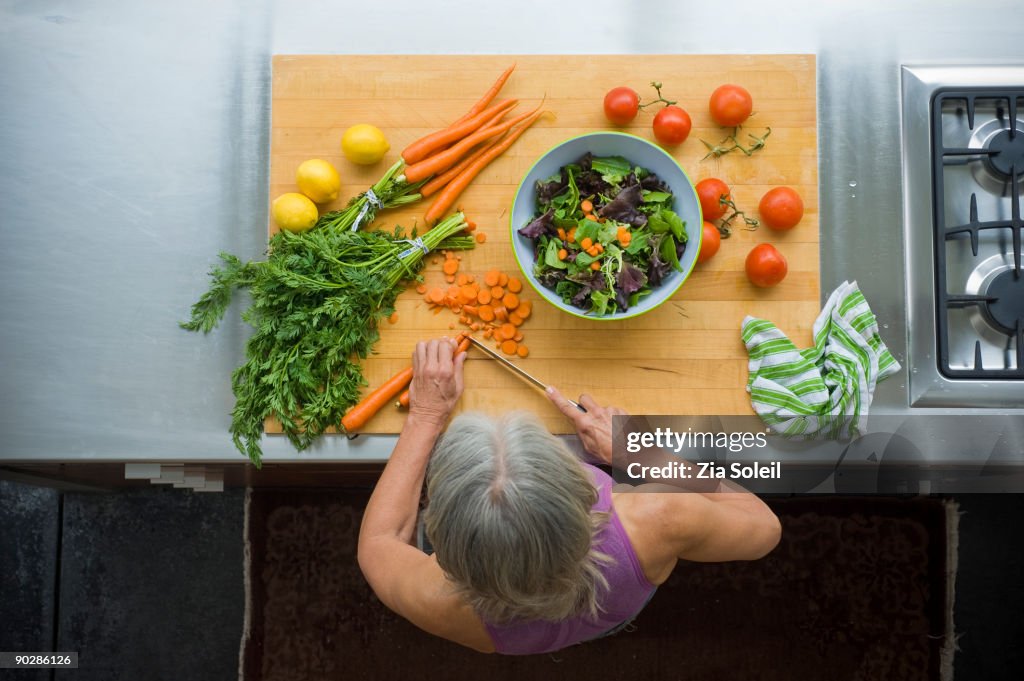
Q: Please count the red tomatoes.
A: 7